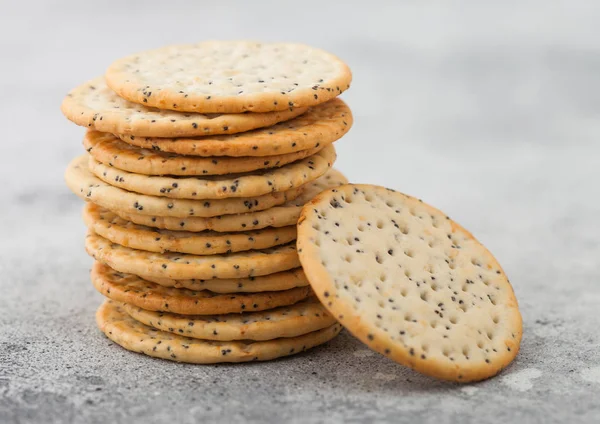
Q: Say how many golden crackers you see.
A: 14